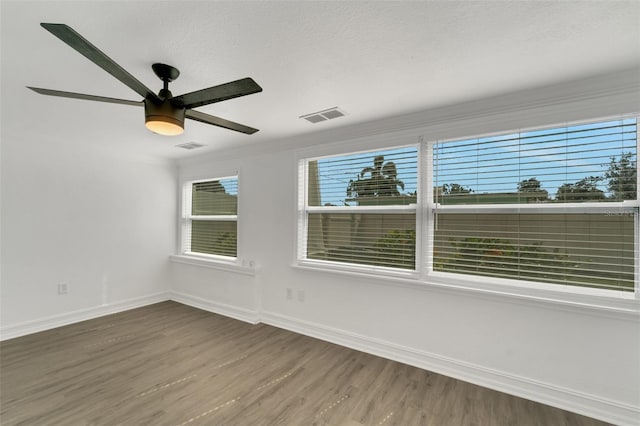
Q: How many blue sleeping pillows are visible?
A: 0